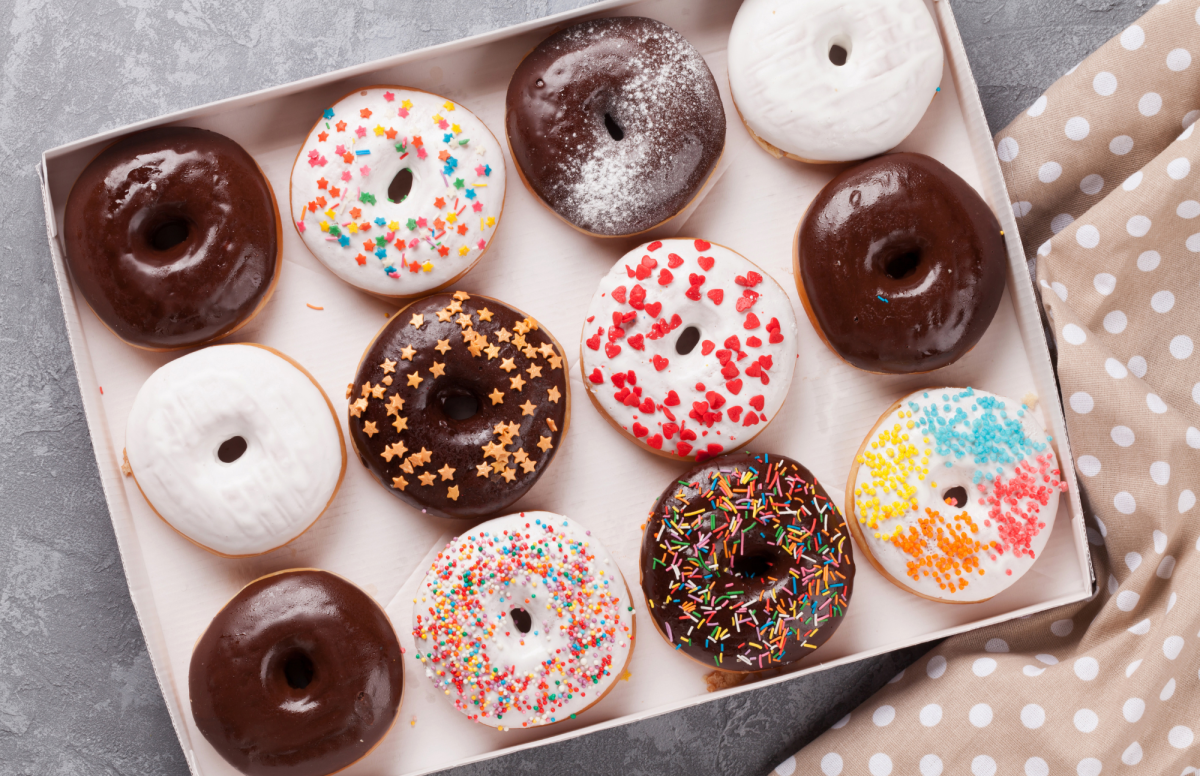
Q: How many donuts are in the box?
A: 12